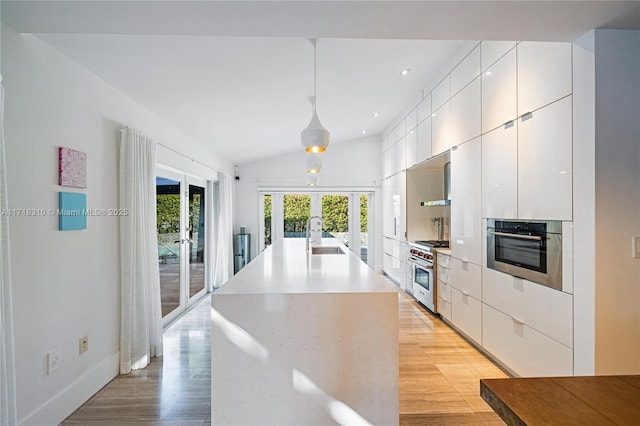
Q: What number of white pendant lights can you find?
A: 3